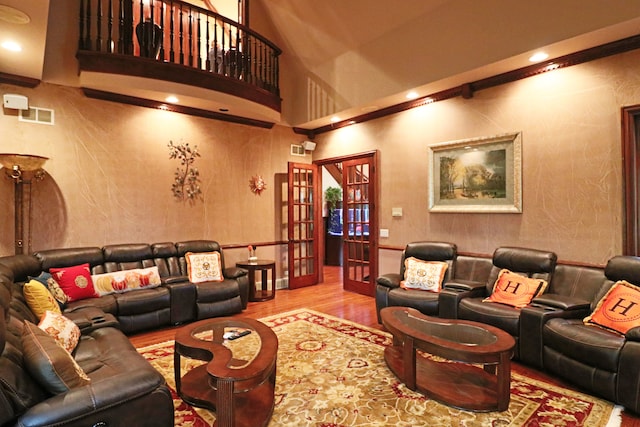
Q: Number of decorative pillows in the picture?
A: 10